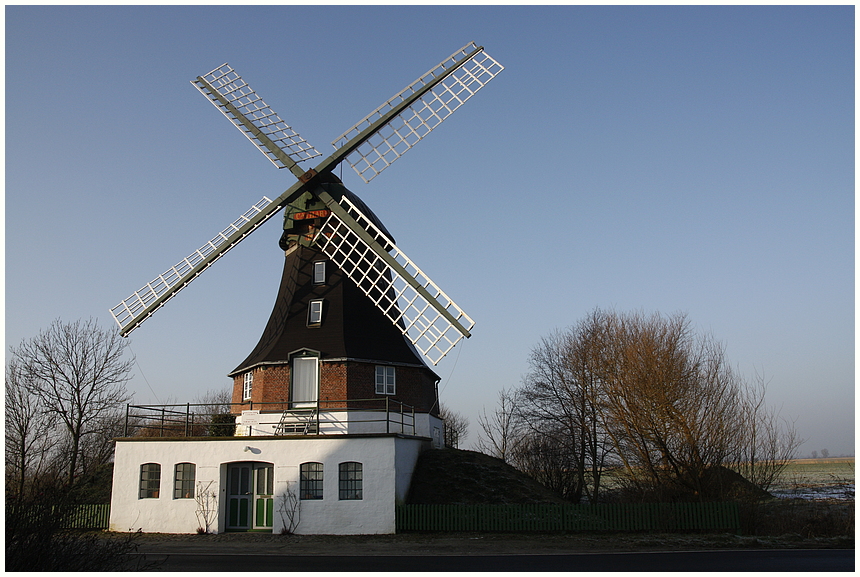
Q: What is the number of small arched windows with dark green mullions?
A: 4